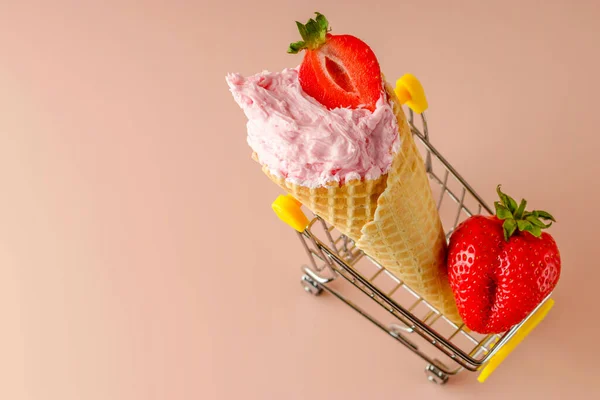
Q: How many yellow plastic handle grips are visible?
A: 2